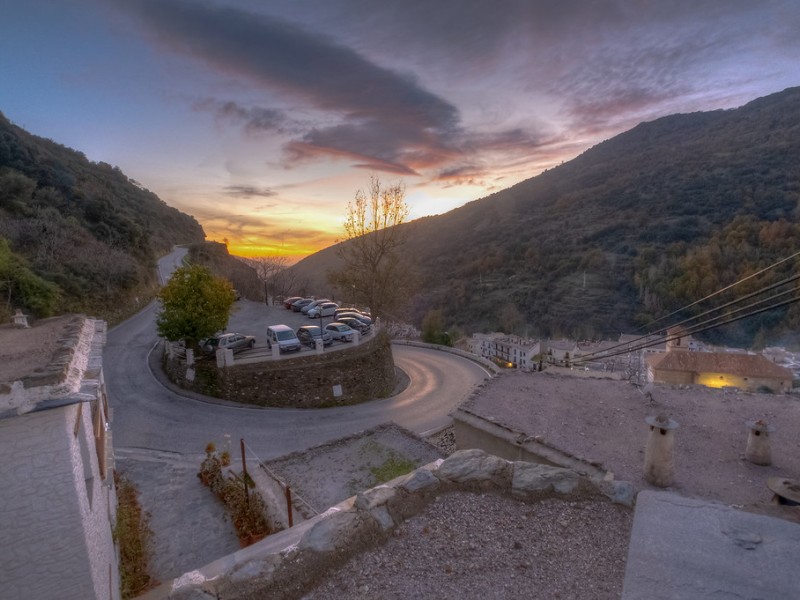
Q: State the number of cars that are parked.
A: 12